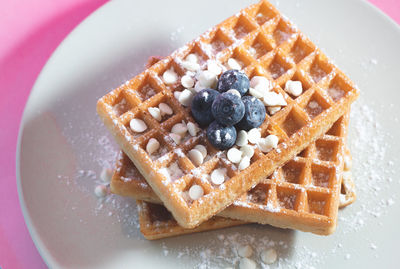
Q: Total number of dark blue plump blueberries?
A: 5